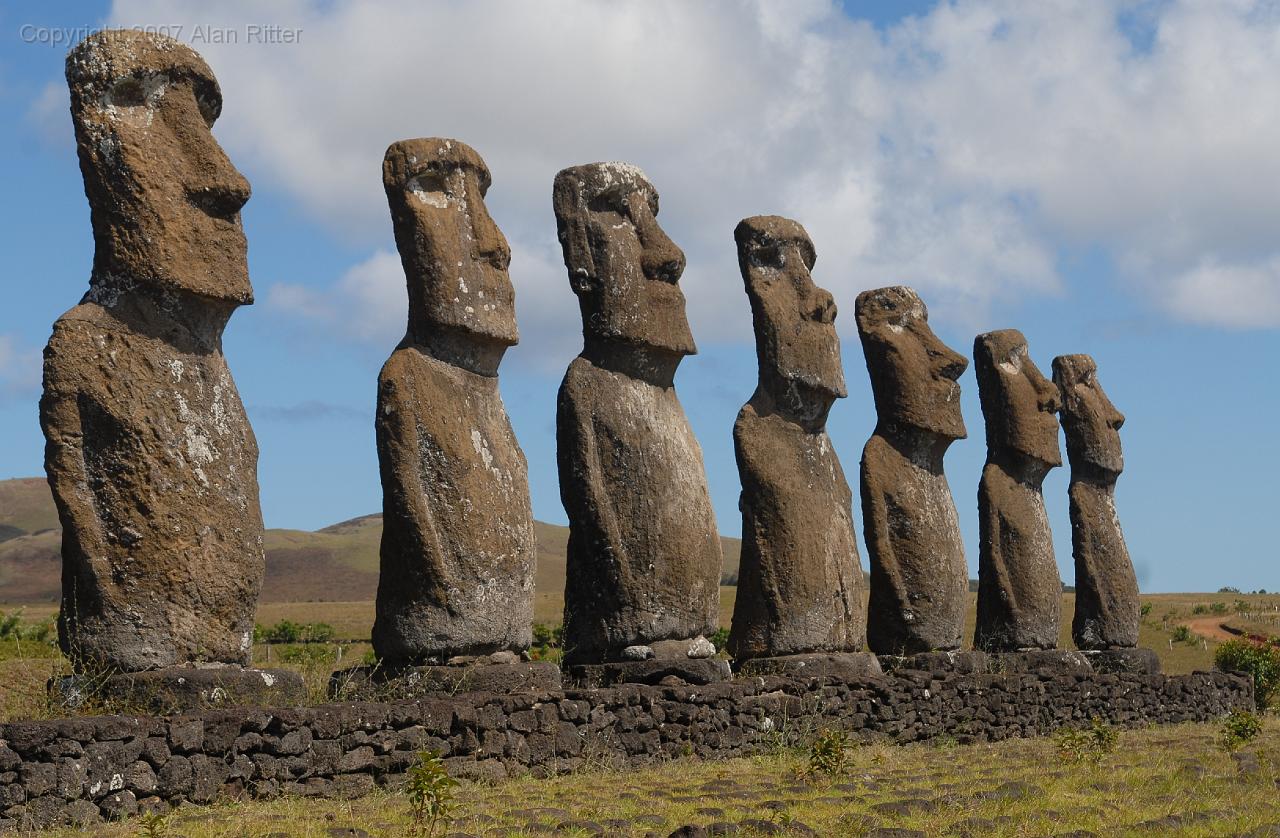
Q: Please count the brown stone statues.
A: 7